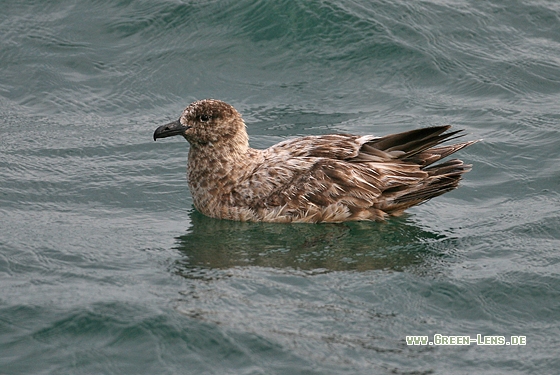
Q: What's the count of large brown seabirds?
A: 1